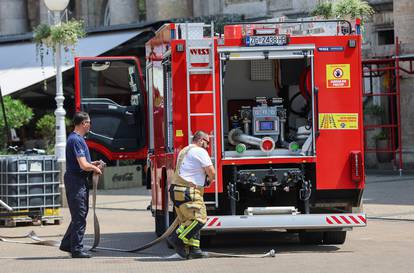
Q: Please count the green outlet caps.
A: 2